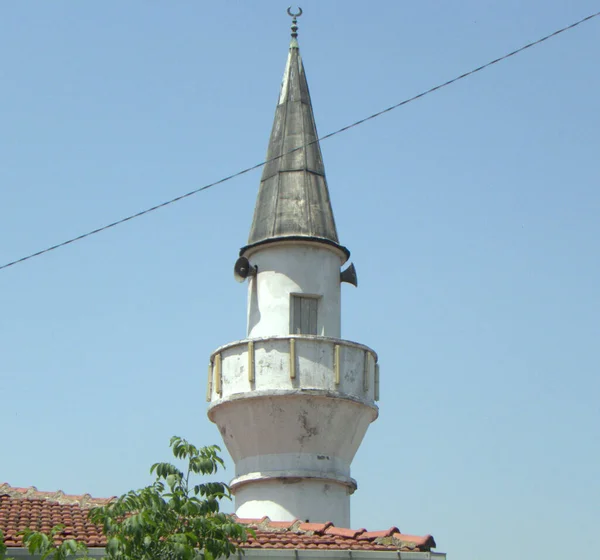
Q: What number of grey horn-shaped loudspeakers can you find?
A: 2